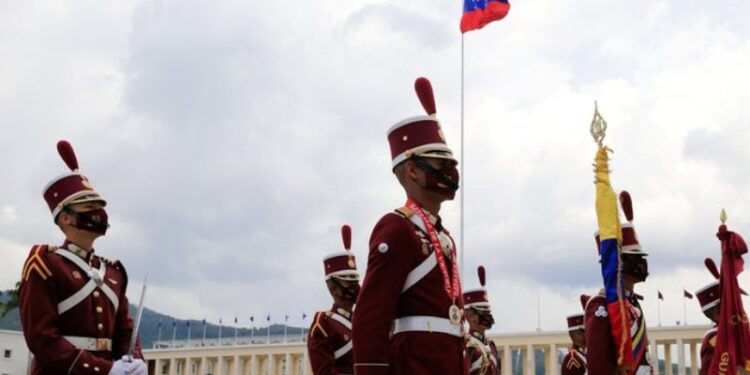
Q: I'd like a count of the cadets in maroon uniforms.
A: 7